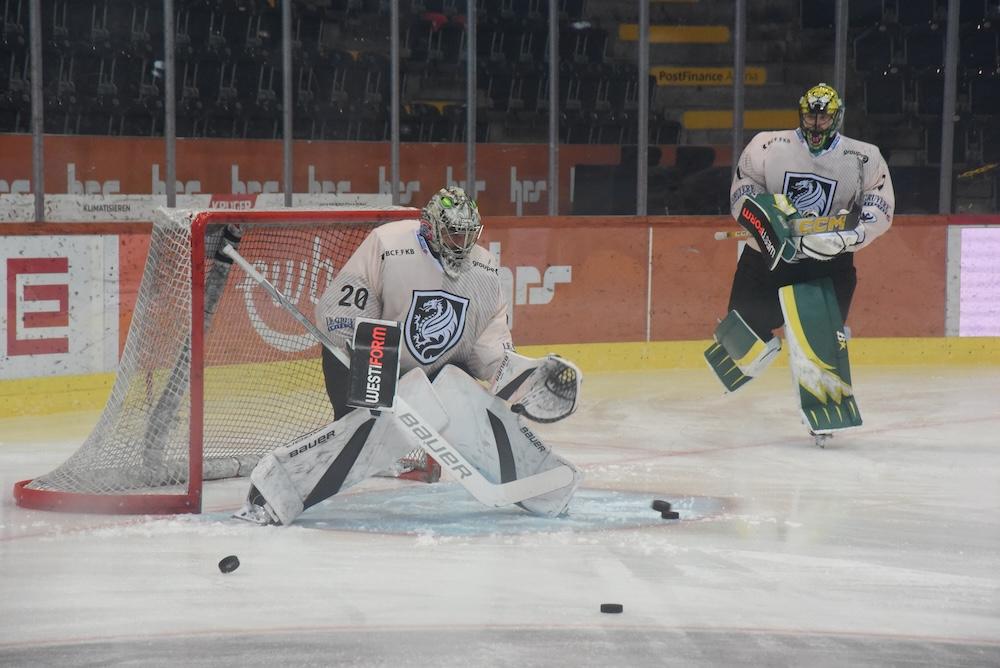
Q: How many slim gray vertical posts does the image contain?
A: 10